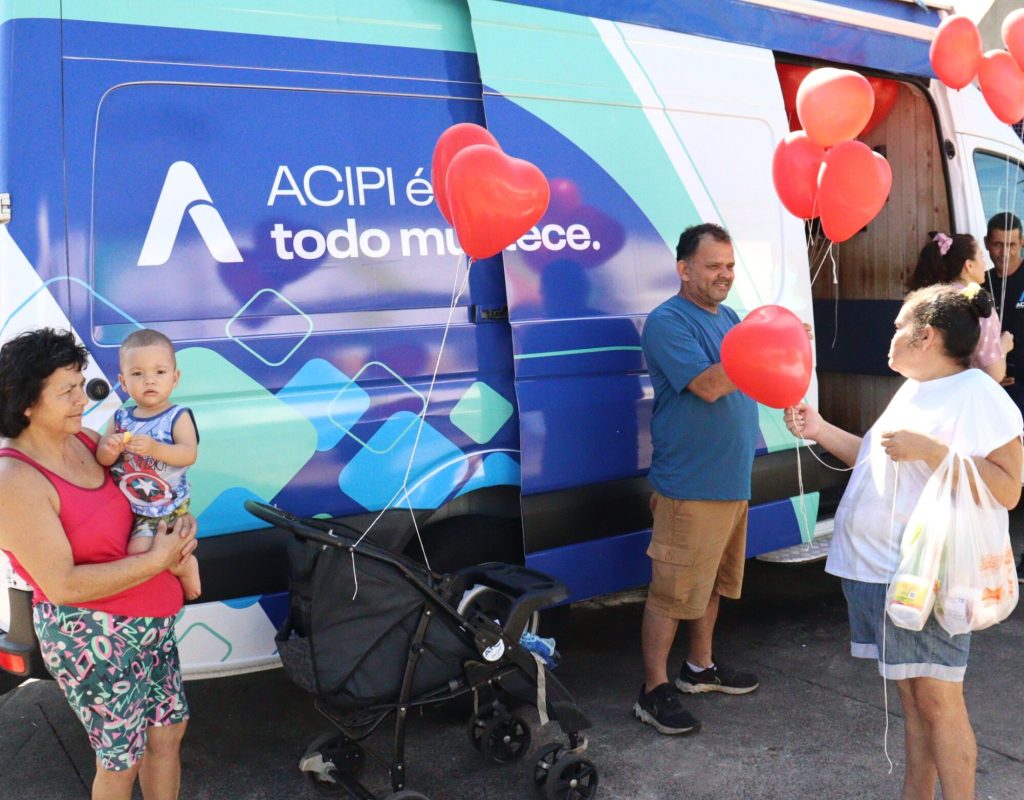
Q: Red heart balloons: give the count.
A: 11